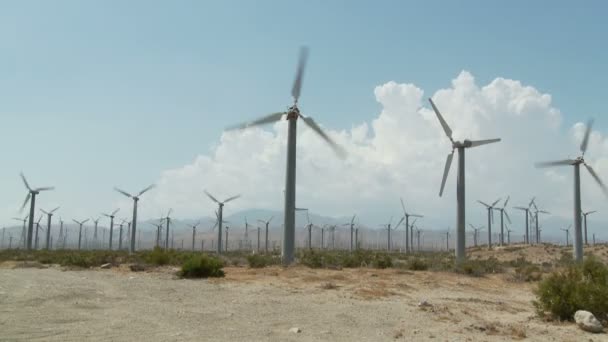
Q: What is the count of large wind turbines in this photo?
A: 3